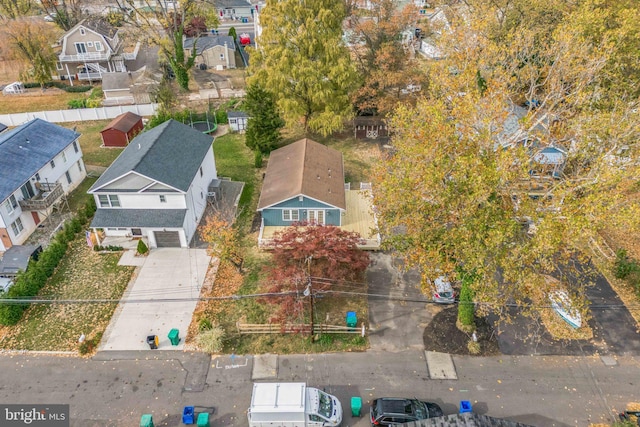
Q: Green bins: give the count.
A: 5